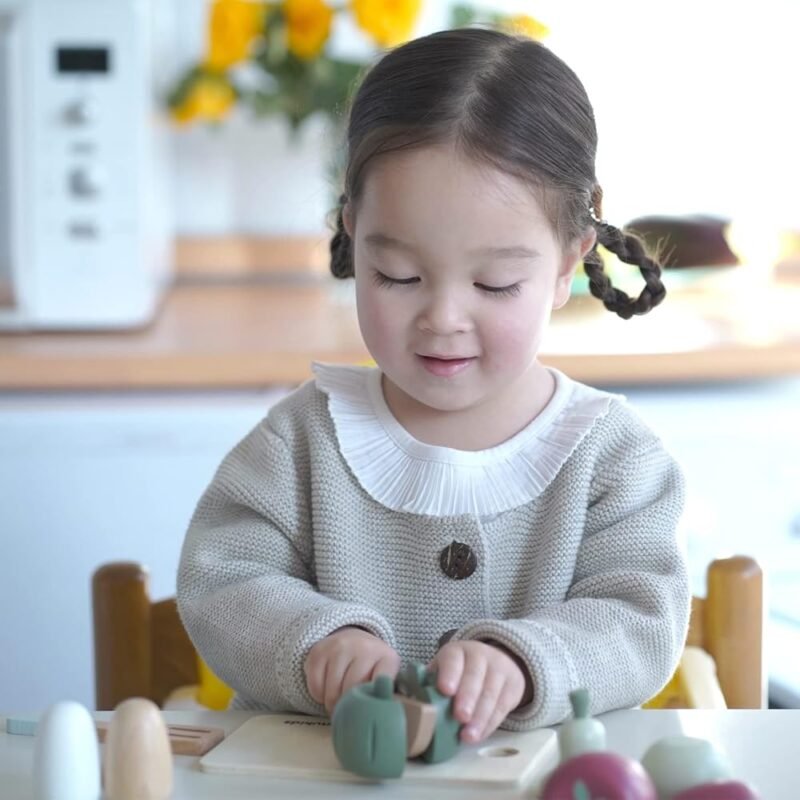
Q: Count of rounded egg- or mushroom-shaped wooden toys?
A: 2